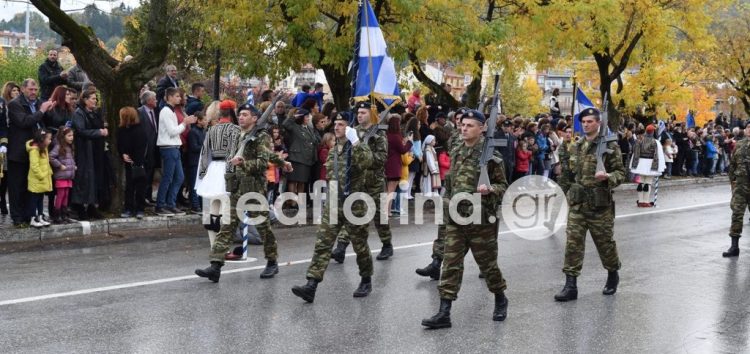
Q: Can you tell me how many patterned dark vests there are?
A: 2